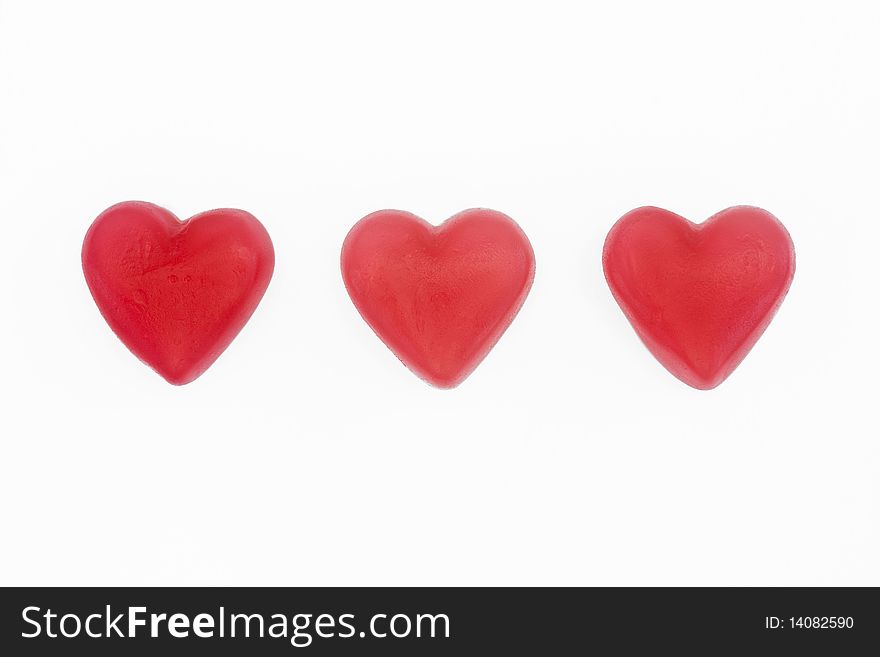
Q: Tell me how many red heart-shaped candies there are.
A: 3